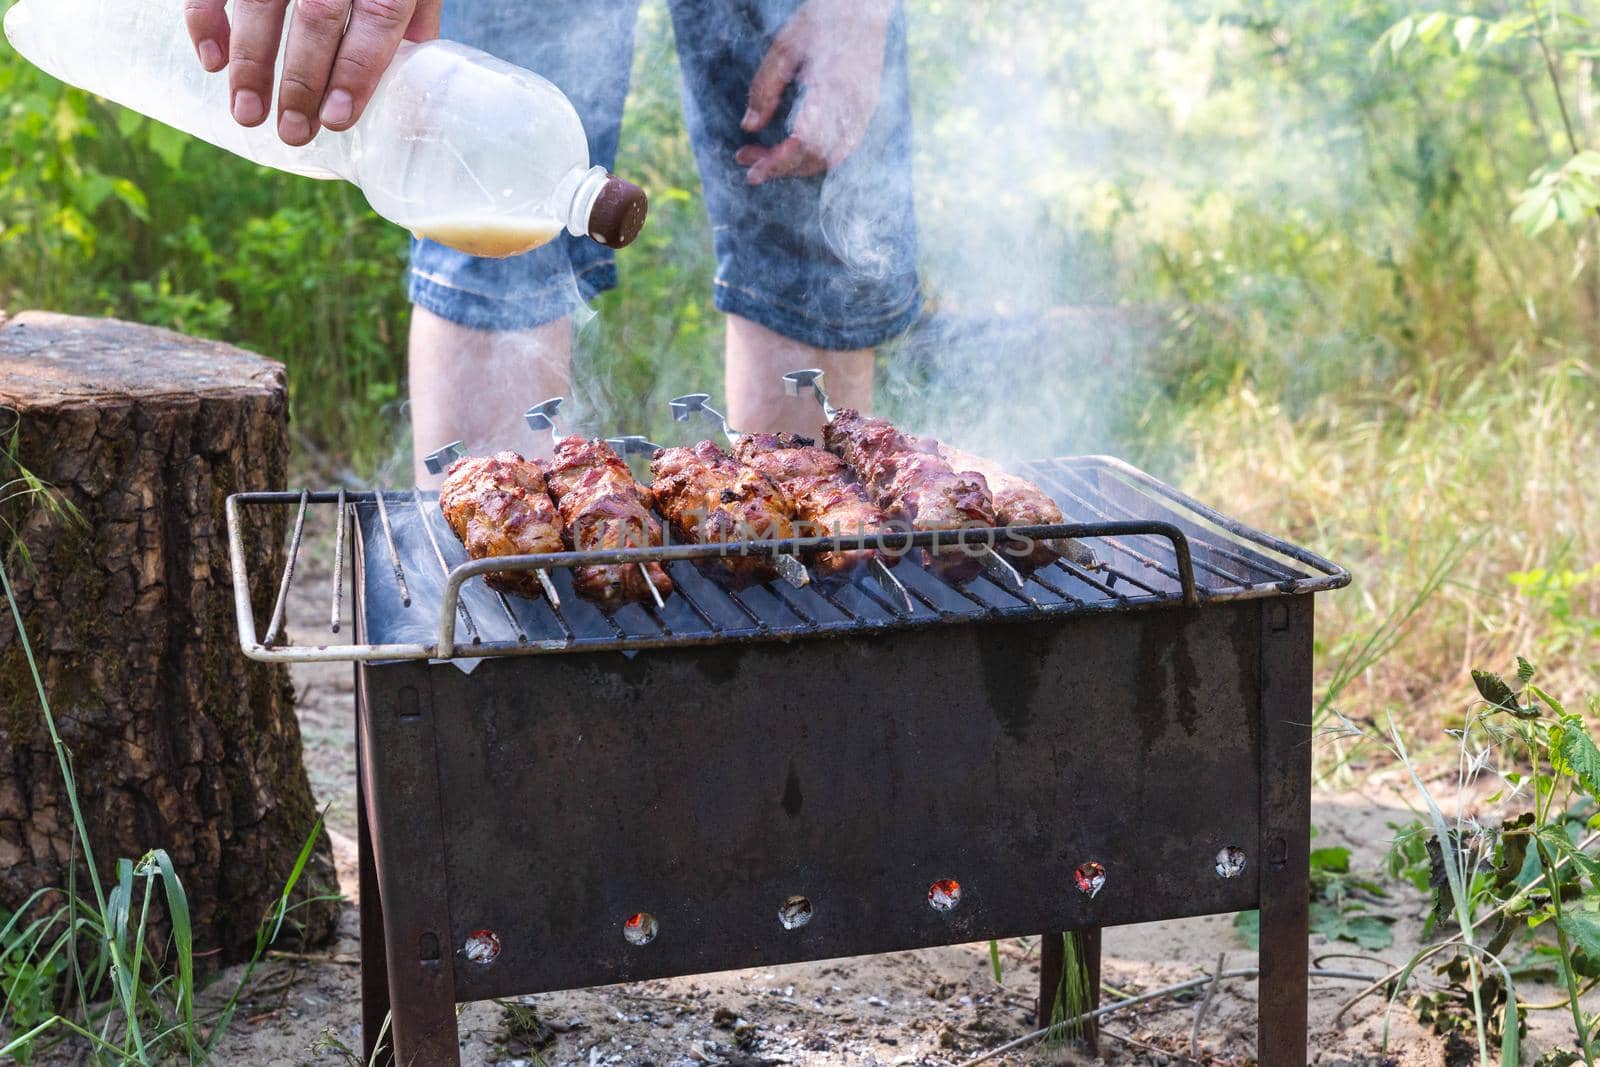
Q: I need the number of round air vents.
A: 6